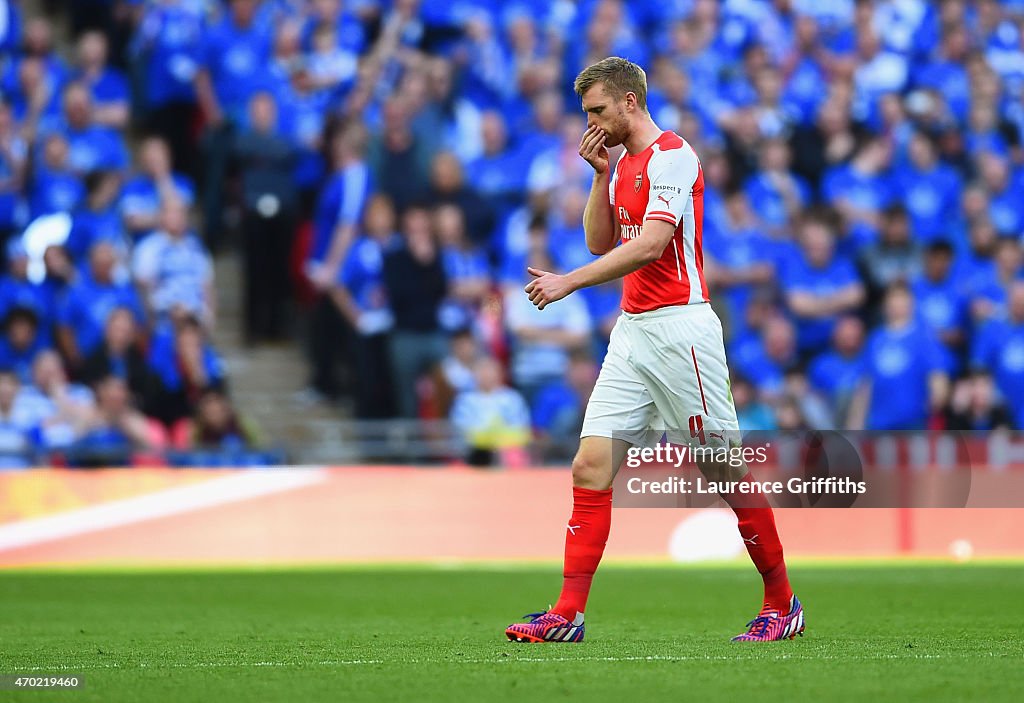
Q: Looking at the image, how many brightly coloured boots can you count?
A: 2